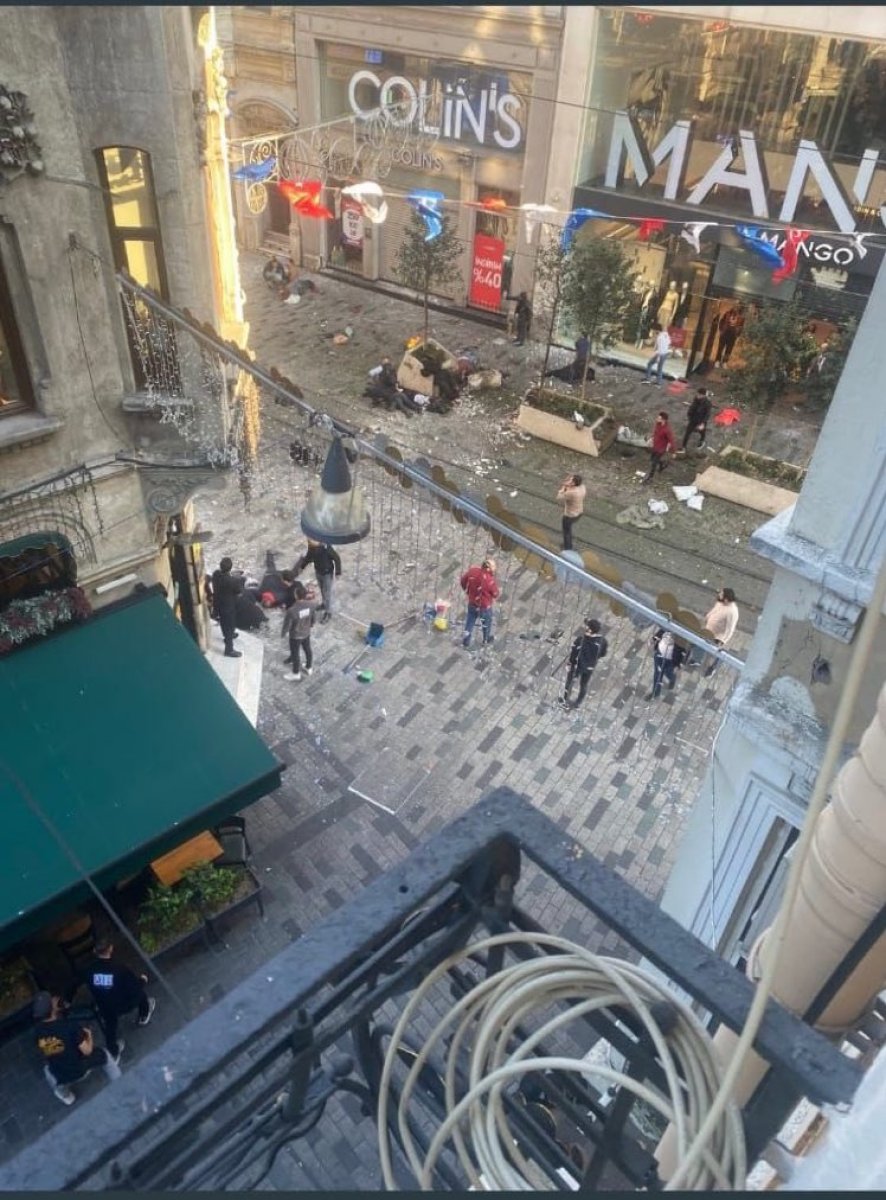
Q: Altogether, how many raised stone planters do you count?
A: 3